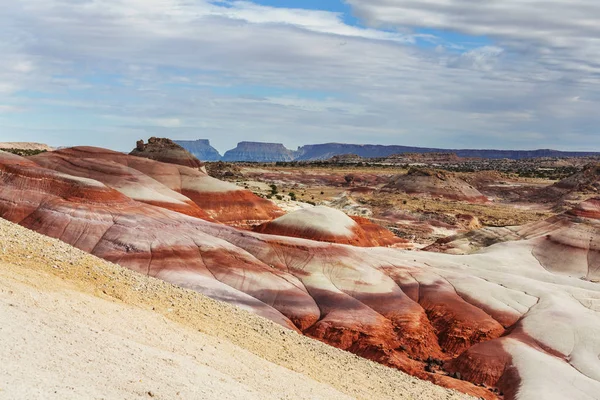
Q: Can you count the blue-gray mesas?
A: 3